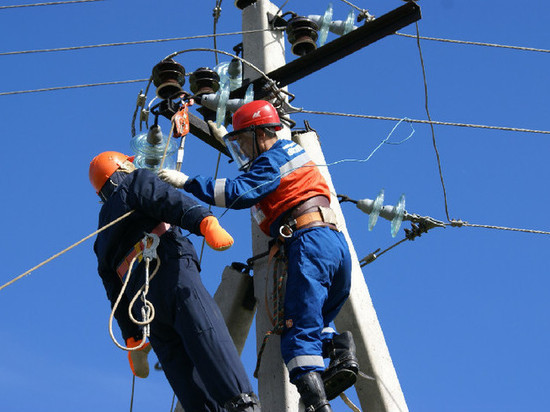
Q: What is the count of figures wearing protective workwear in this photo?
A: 2